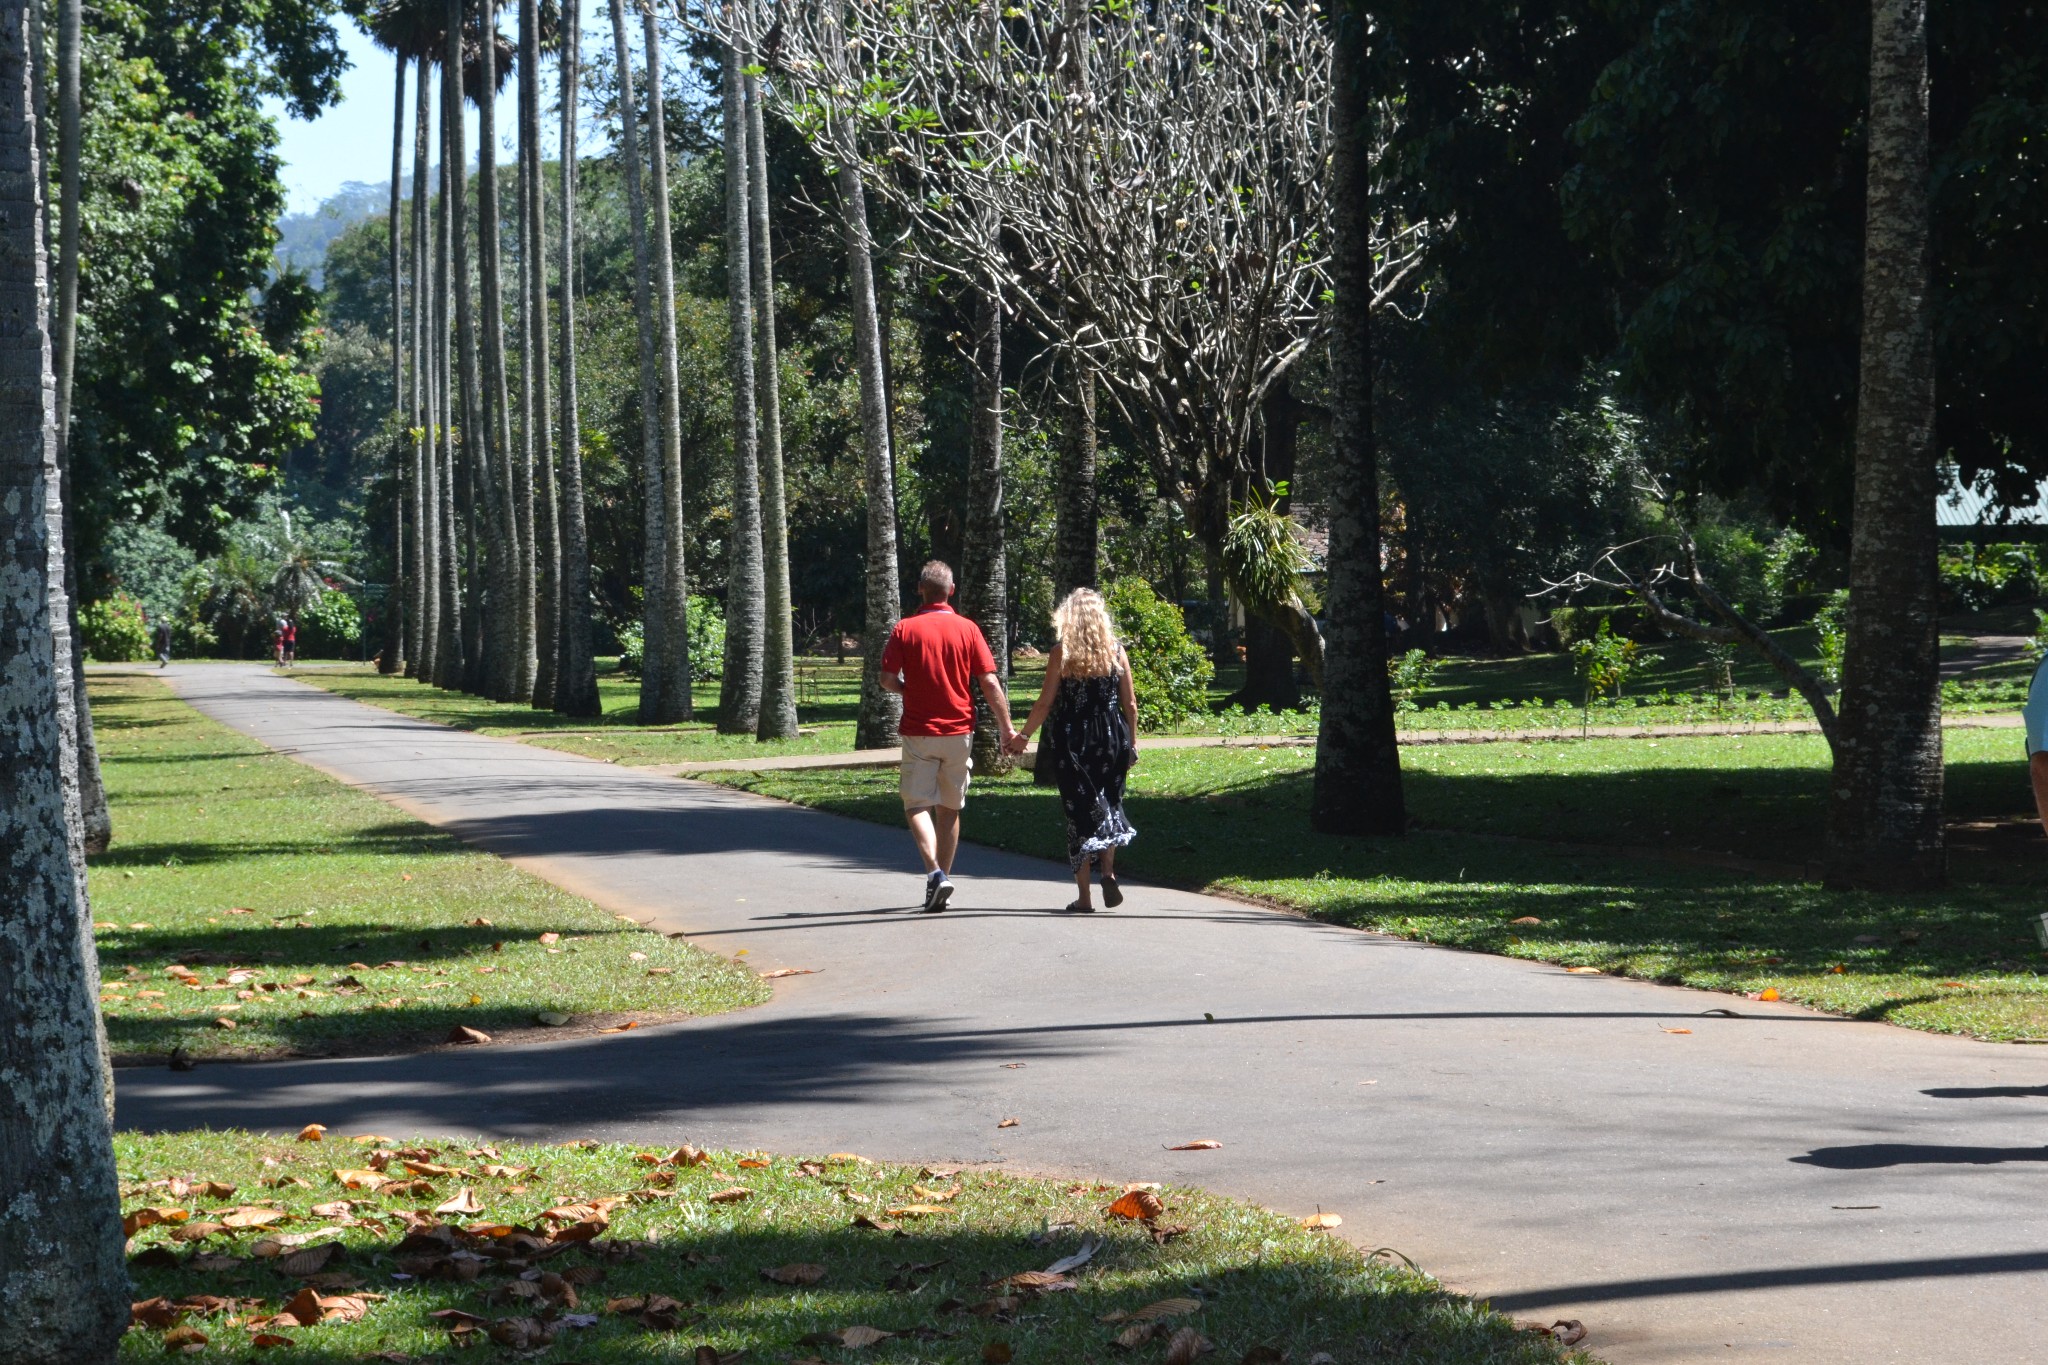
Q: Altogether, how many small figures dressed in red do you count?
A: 2